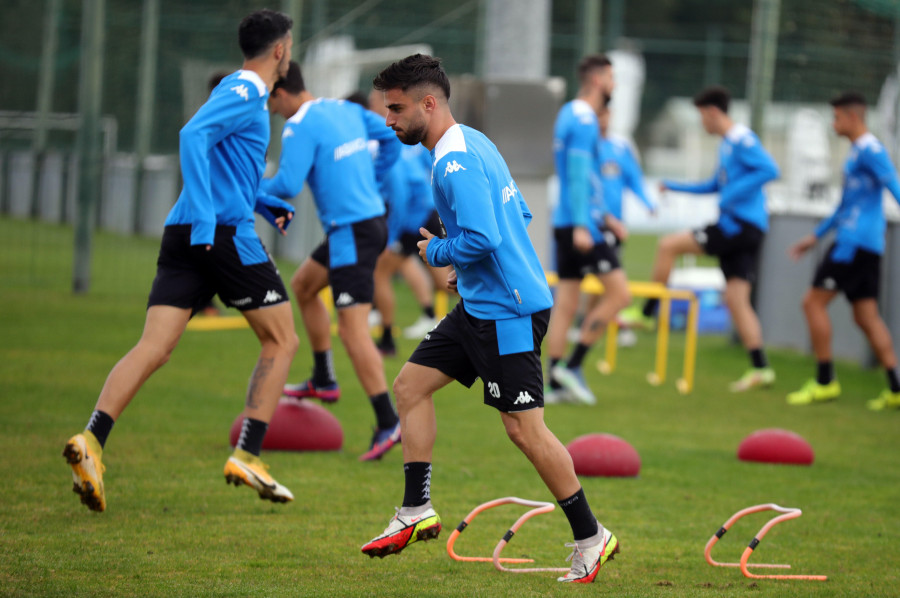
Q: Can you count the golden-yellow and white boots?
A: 2